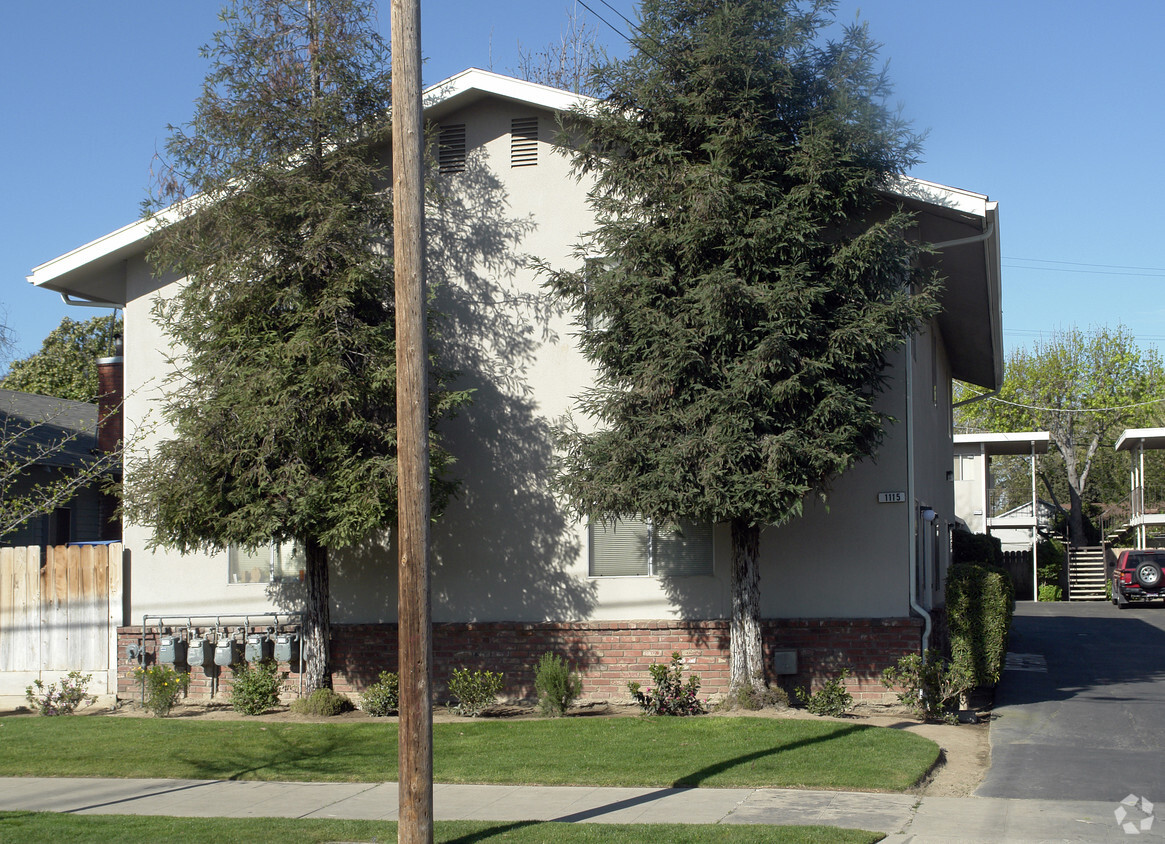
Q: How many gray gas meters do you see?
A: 5